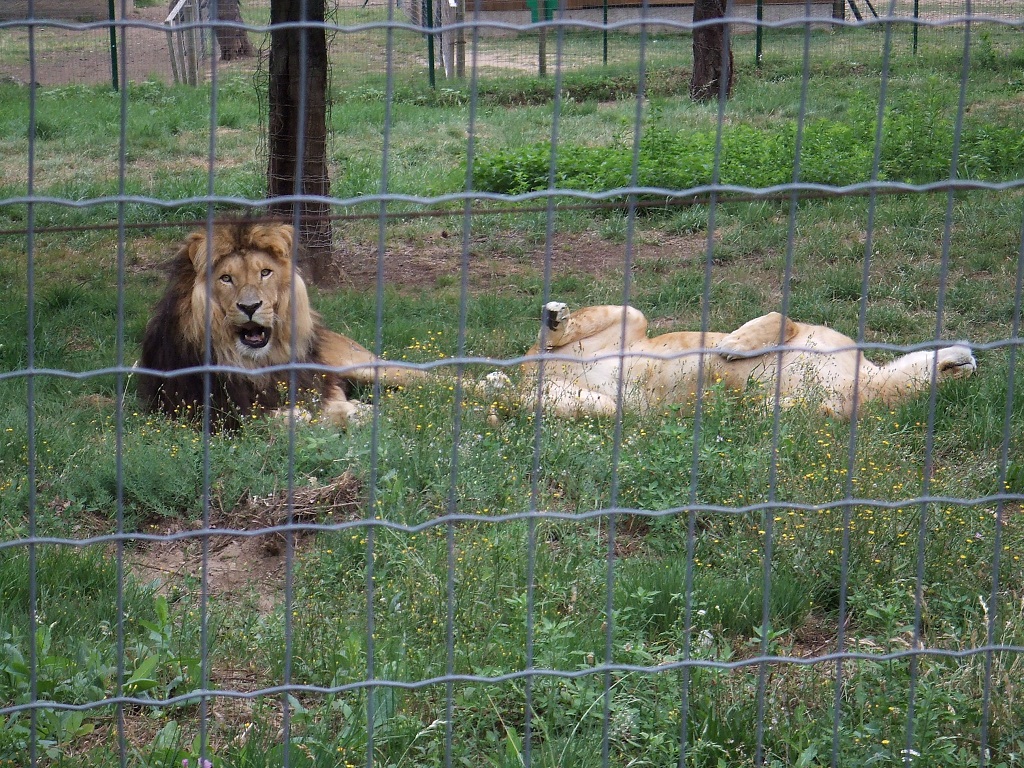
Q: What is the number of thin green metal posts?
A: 5